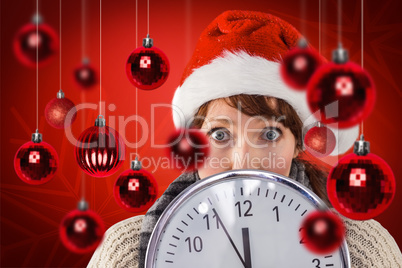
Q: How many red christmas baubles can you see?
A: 14